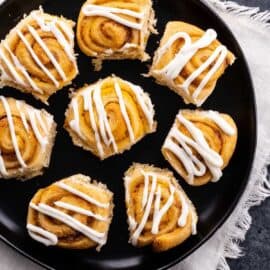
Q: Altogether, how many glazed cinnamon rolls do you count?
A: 8